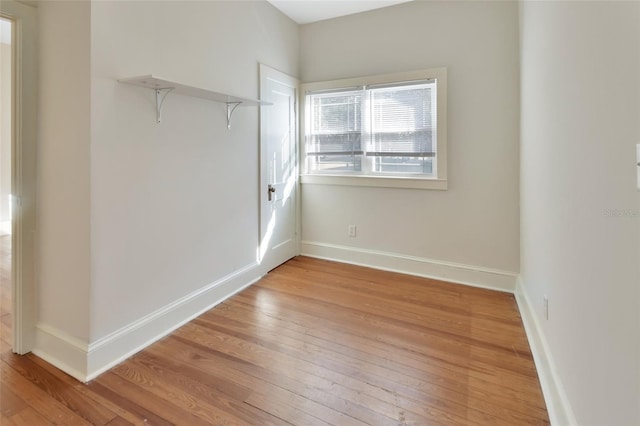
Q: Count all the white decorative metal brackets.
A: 2